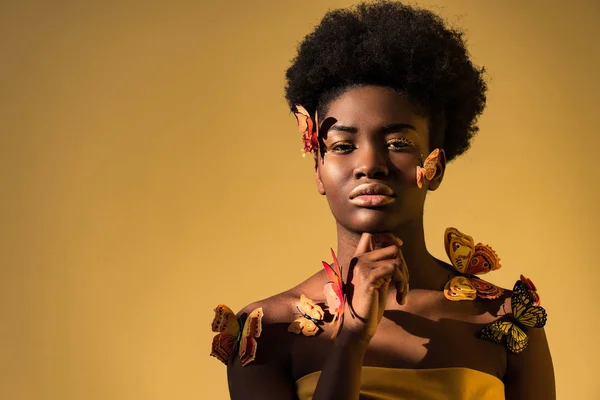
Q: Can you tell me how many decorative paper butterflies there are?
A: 8